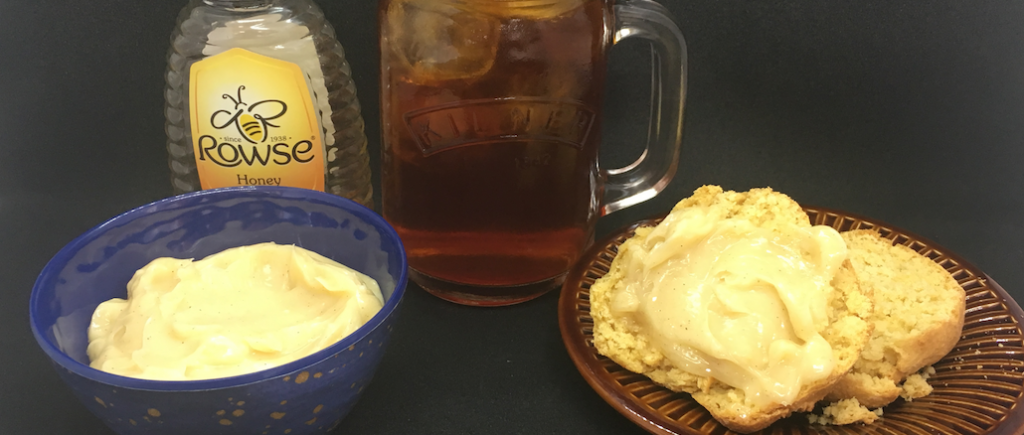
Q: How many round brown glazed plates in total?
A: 1